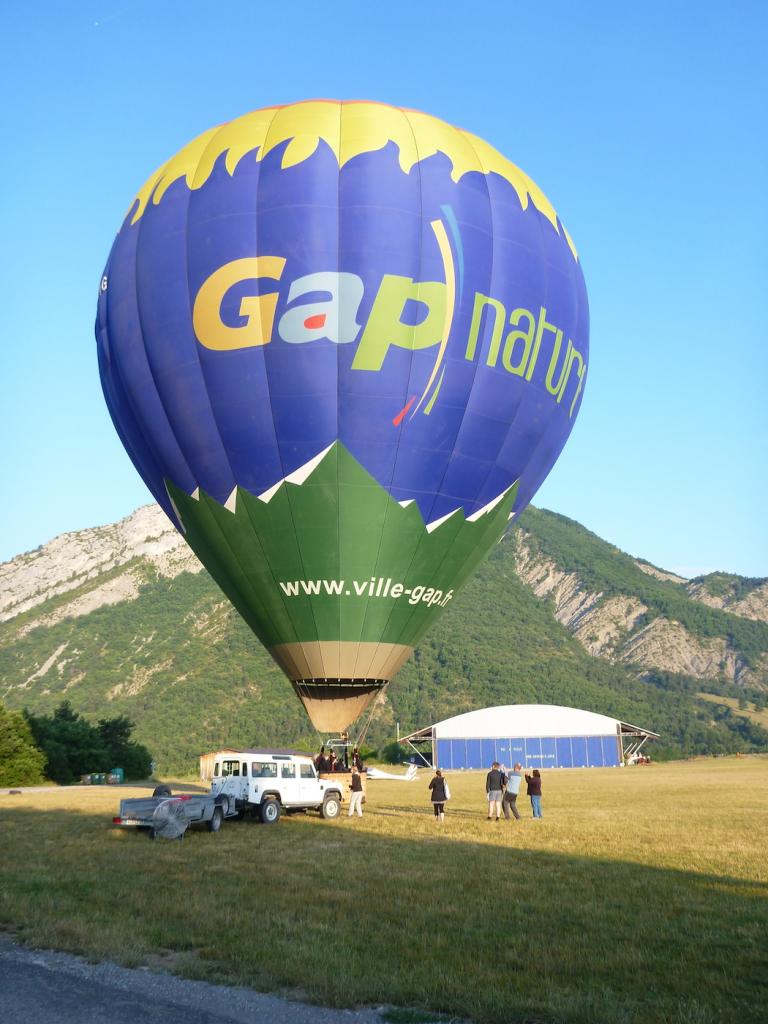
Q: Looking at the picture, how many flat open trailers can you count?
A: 1